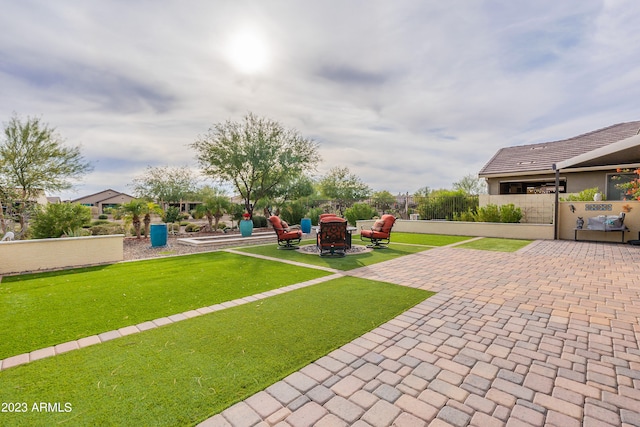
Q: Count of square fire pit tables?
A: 1